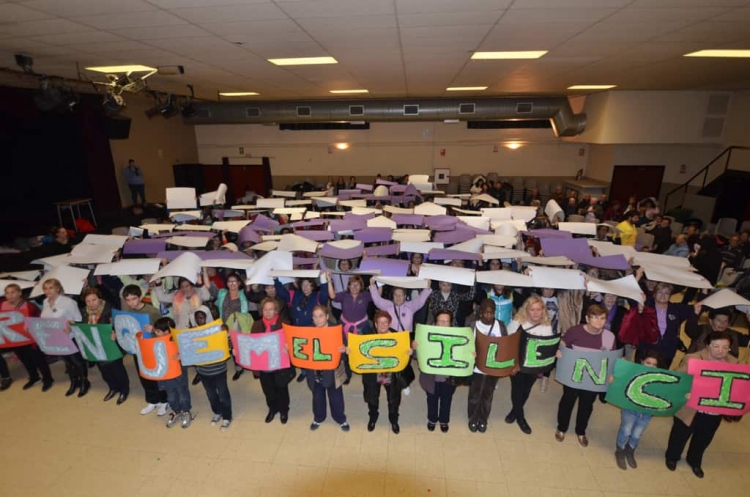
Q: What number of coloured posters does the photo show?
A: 15